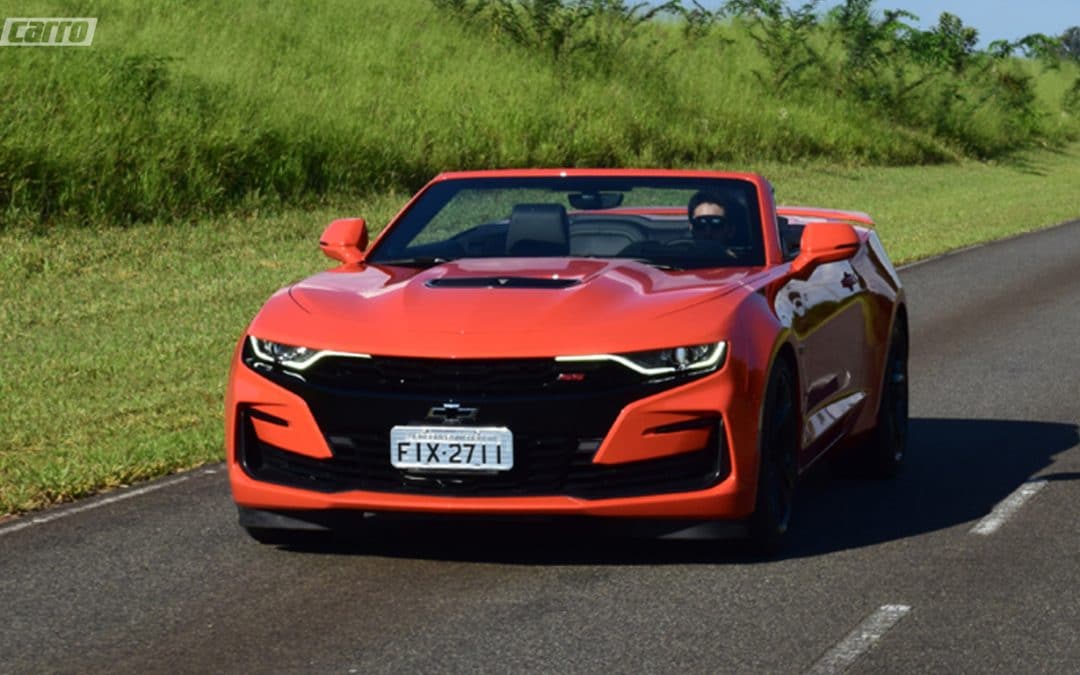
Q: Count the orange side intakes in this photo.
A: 2